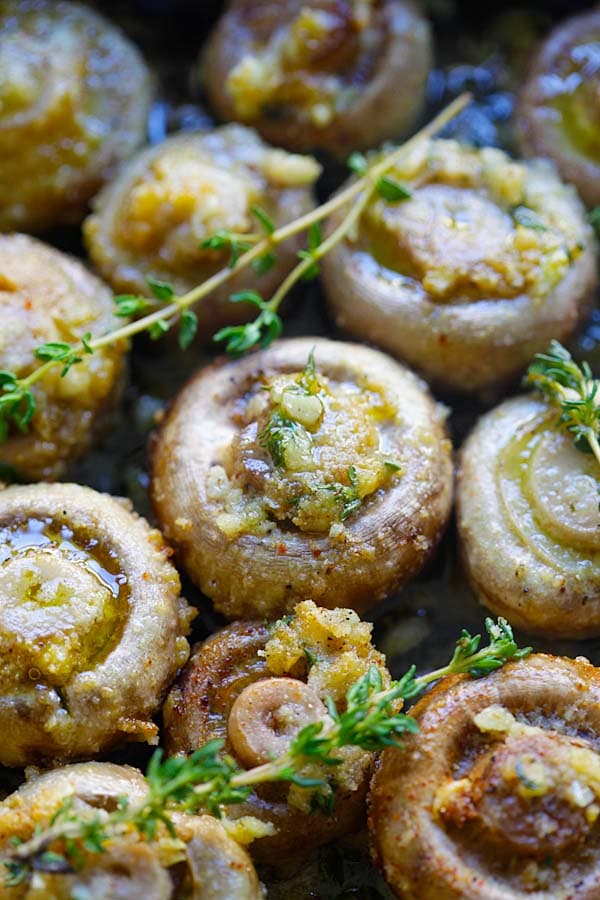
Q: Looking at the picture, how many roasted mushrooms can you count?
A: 12